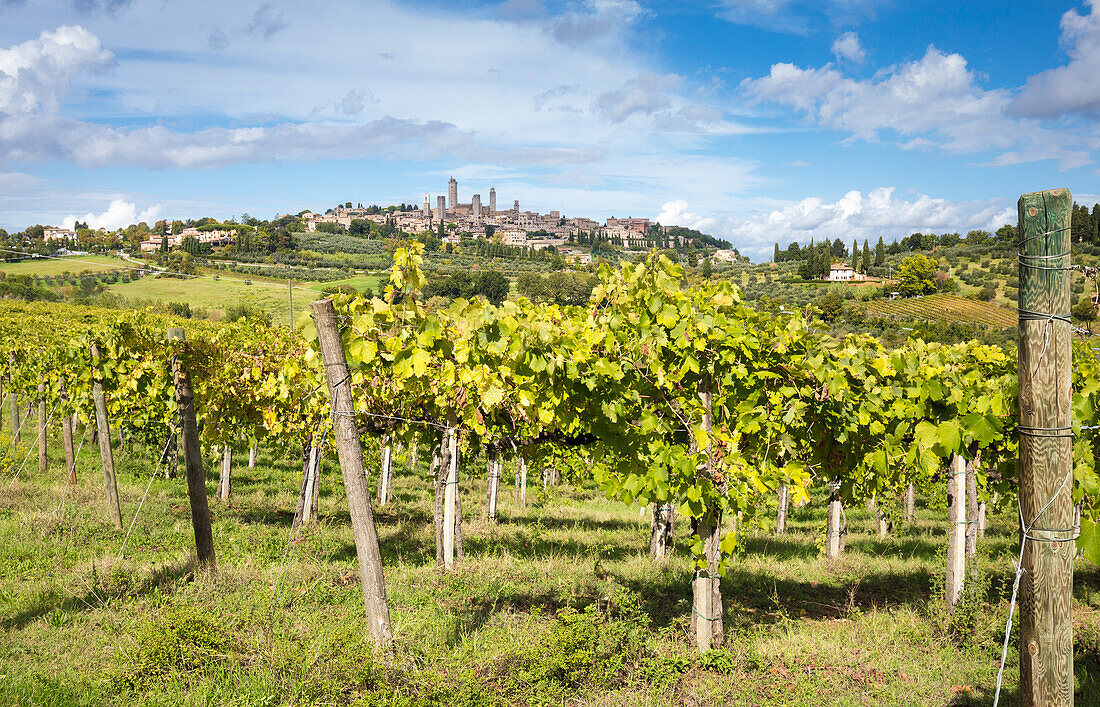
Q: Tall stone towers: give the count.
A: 6